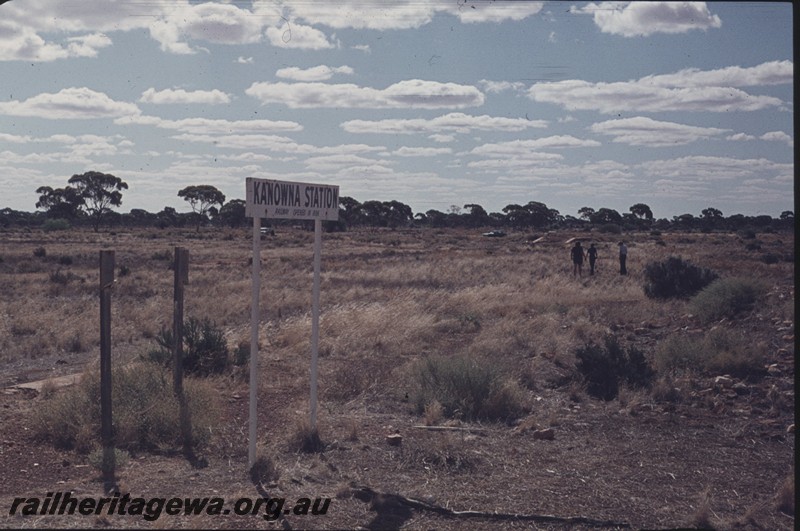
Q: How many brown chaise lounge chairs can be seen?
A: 0